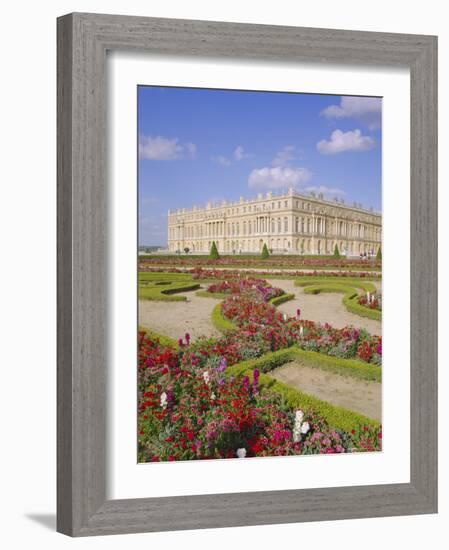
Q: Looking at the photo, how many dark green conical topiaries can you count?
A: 4